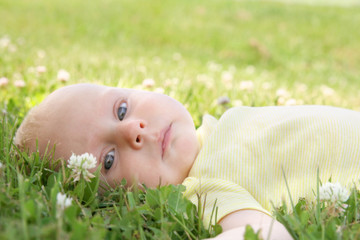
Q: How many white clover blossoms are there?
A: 3